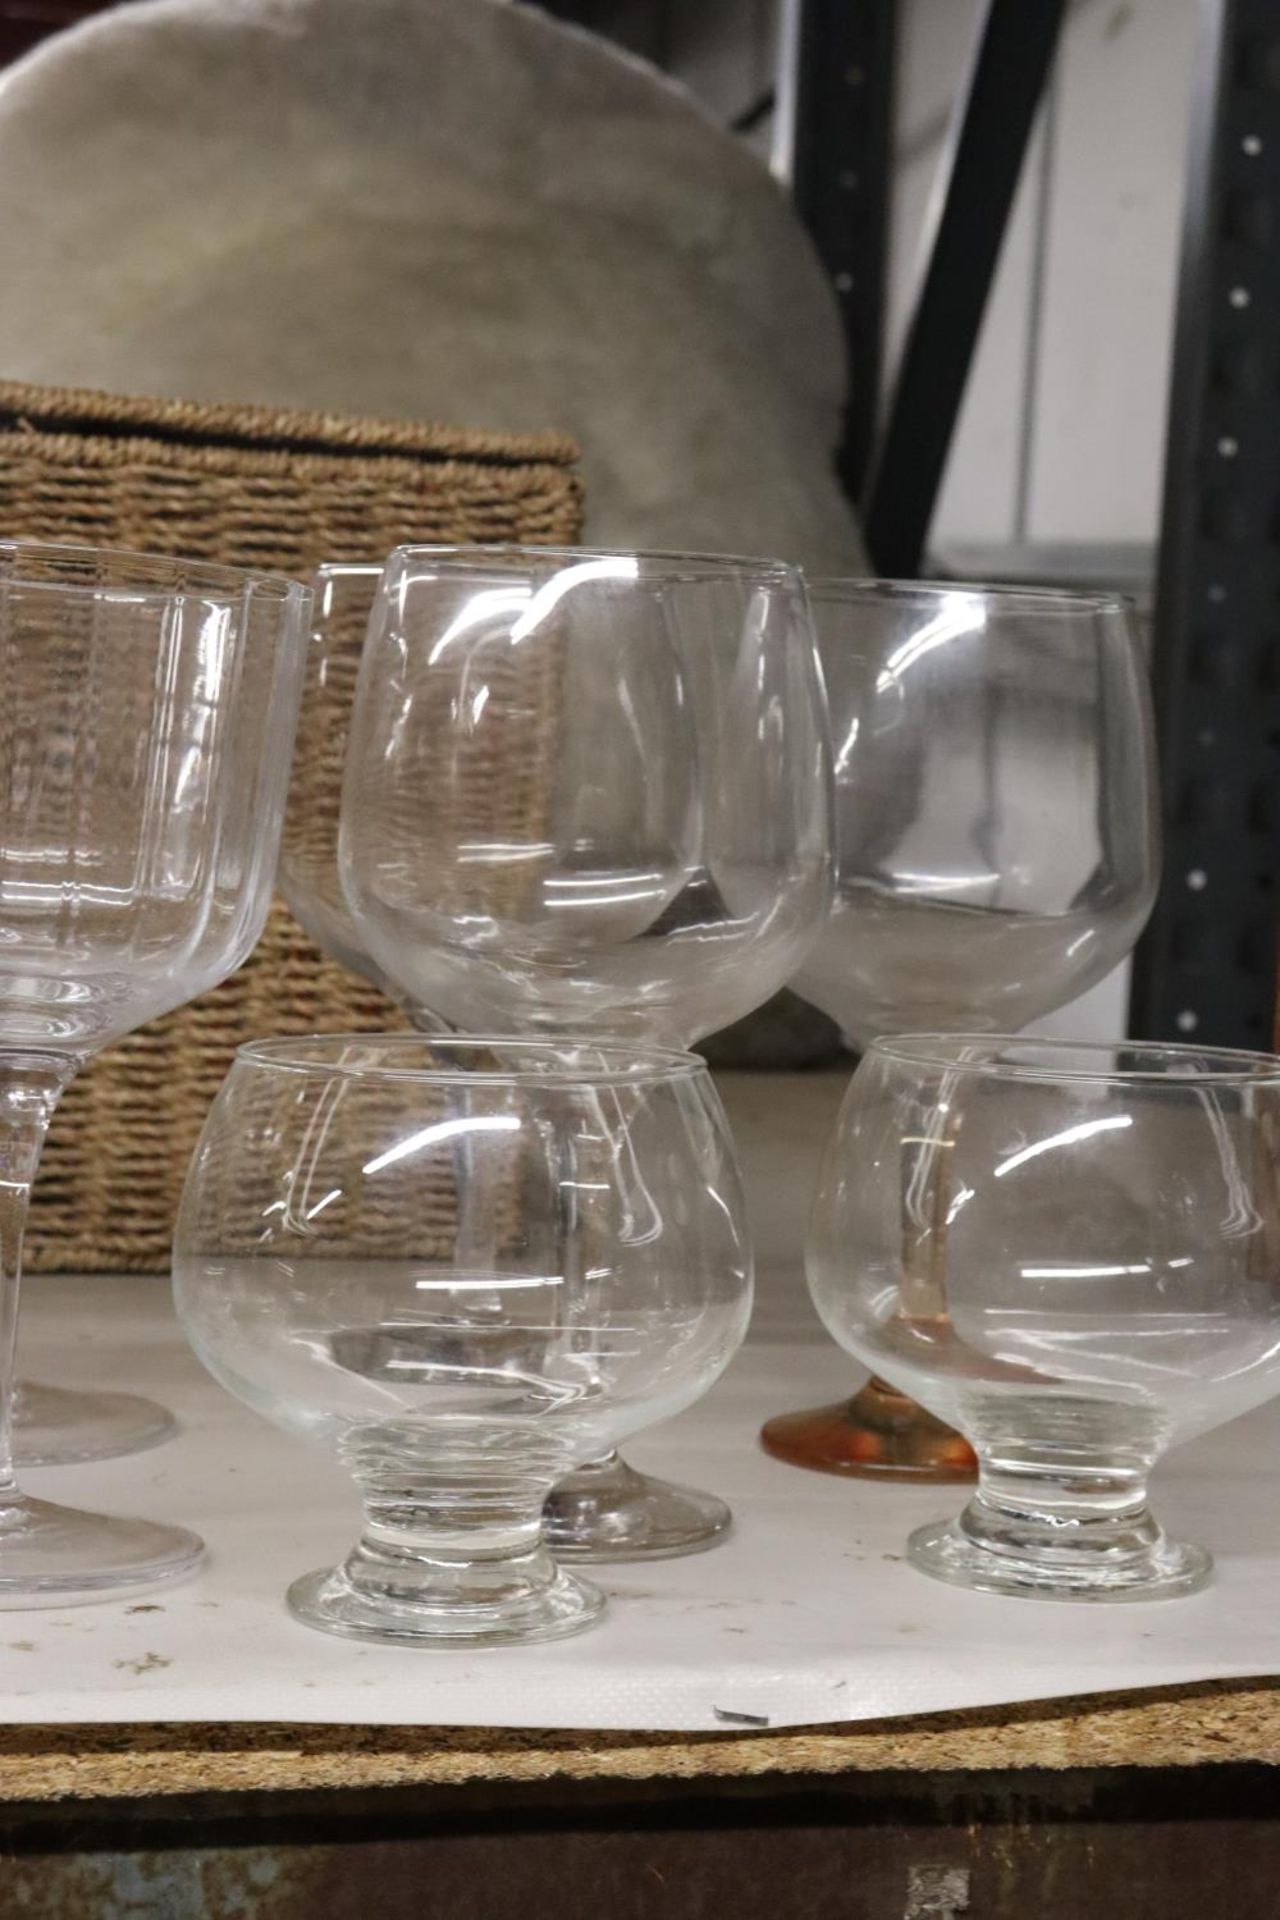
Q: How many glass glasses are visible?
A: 7